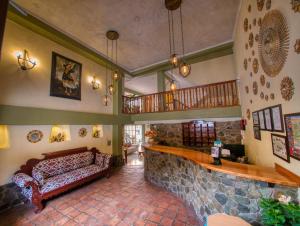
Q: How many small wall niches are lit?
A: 3